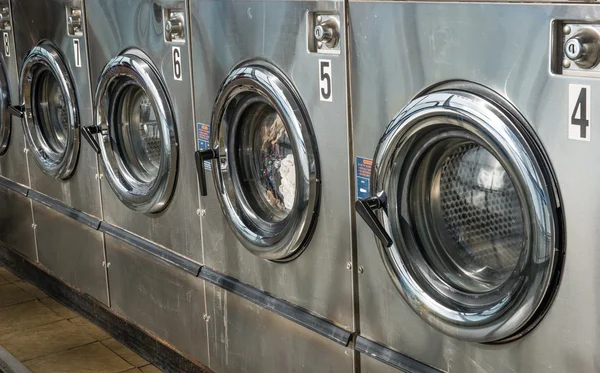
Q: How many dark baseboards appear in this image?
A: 1